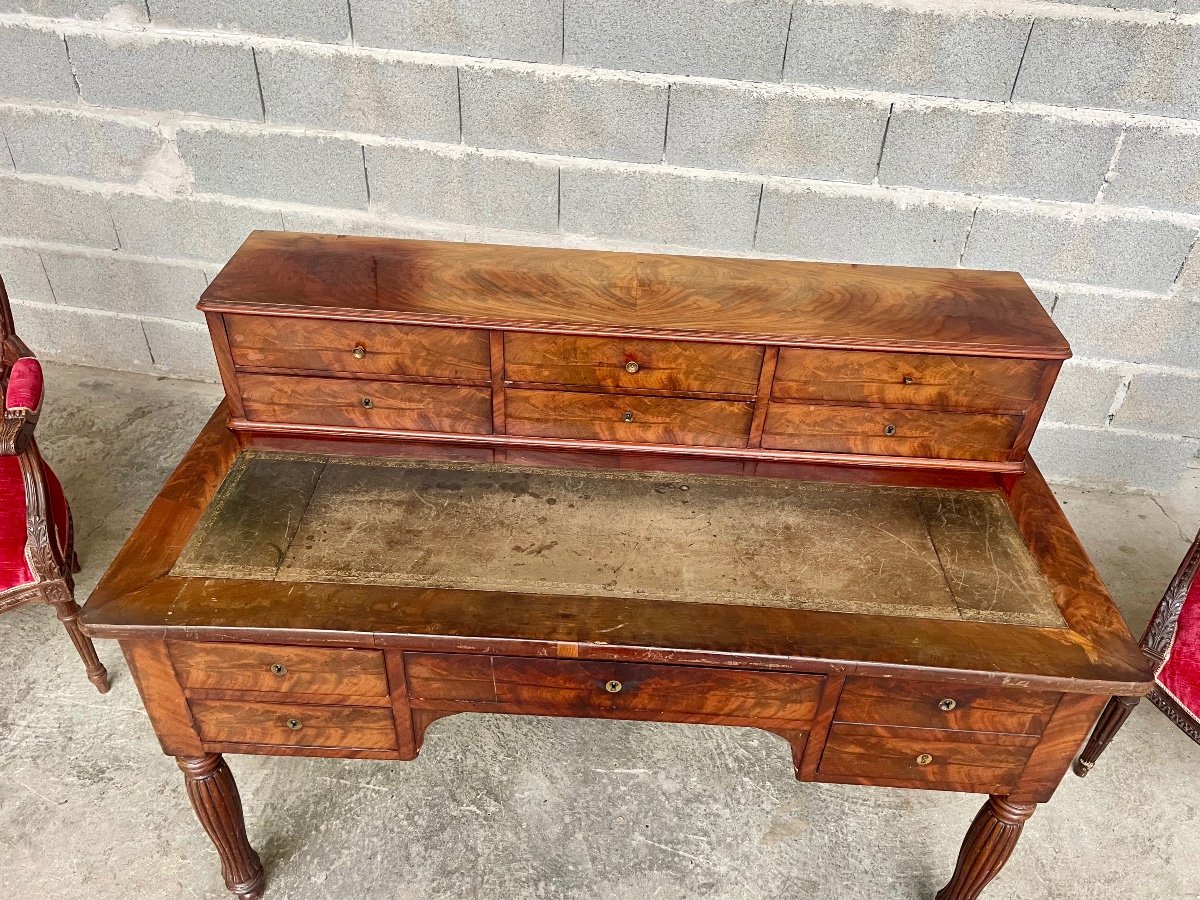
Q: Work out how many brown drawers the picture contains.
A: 11